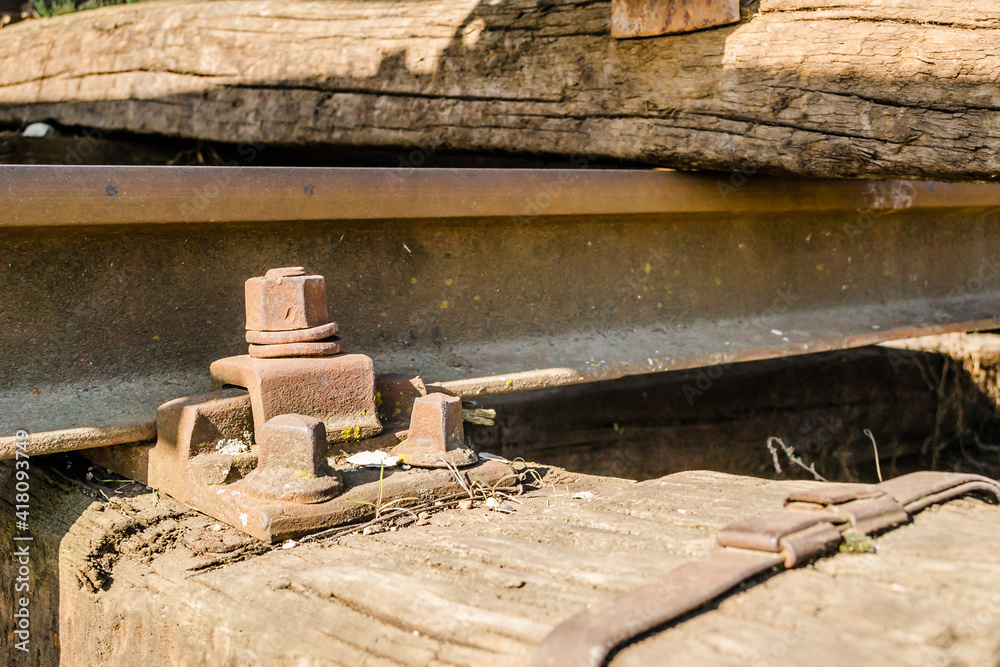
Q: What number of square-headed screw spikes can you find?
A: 2